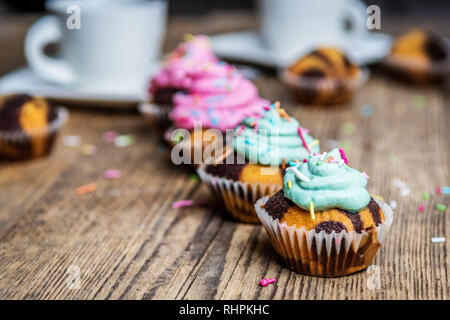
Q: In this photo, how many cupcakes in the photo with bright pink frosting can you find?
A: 2